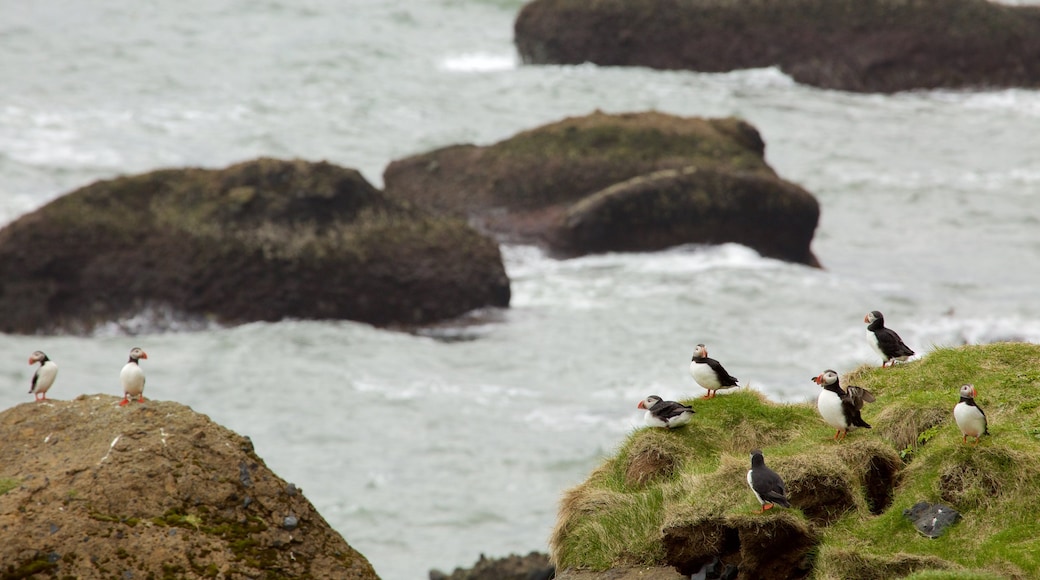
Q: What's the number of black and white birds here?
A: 8